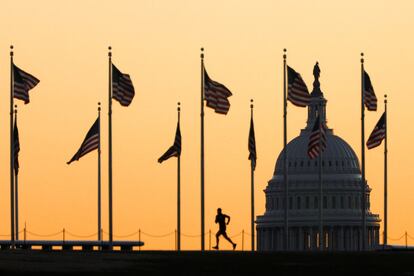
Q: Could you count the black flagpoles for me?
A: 11